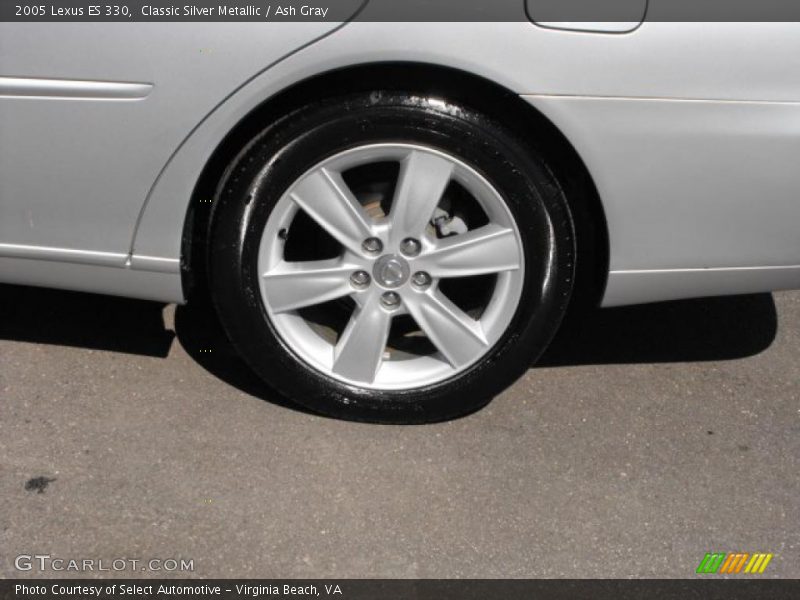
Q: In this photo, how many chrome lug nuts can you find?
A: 5